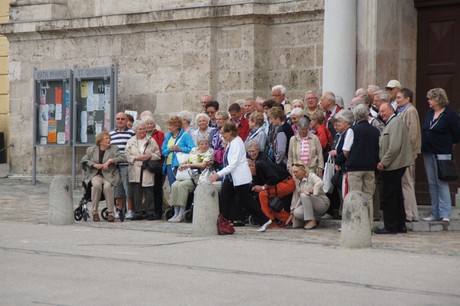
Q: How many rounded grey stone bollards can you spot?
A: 3